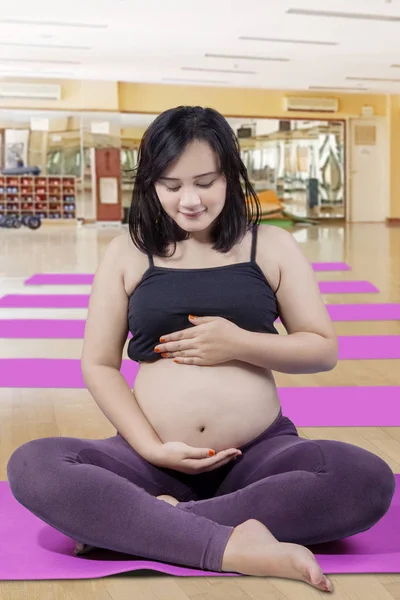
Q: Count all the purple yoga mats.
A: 10